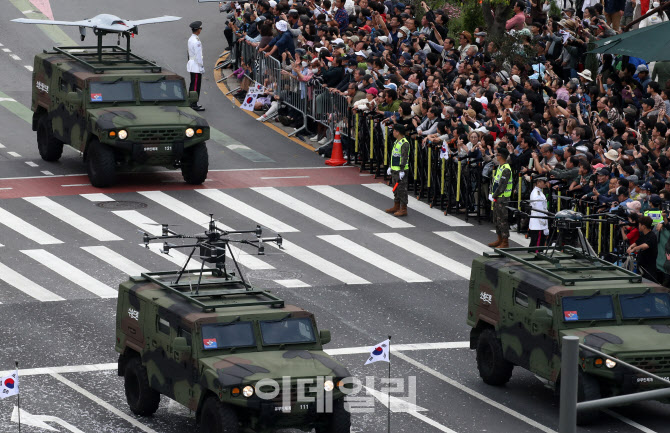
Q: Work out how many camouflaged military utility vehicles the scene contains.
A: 3